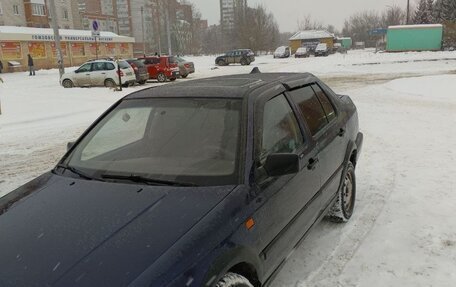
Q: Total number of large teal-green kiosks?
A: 1